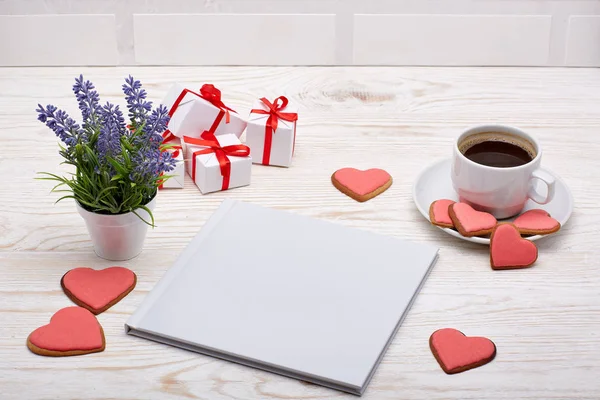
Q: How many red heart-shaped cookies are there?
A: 8